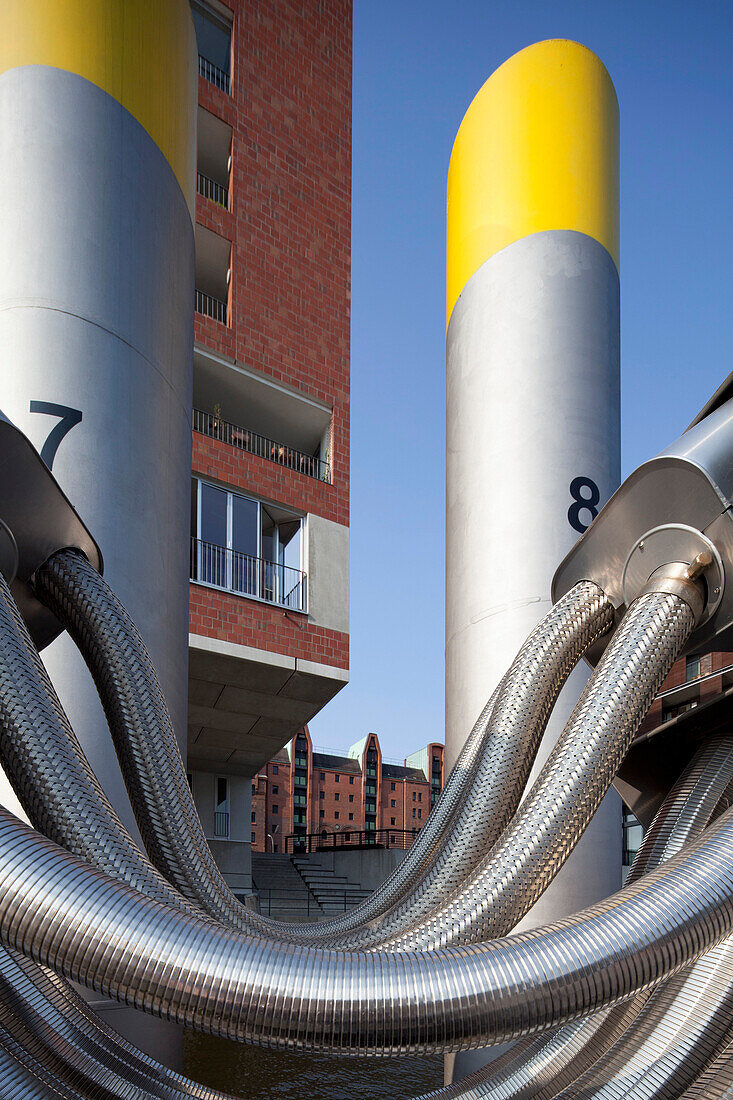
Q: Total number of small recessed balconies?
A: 3